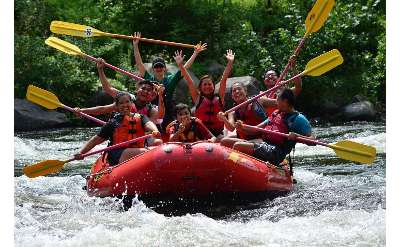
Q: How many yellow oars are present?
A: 7